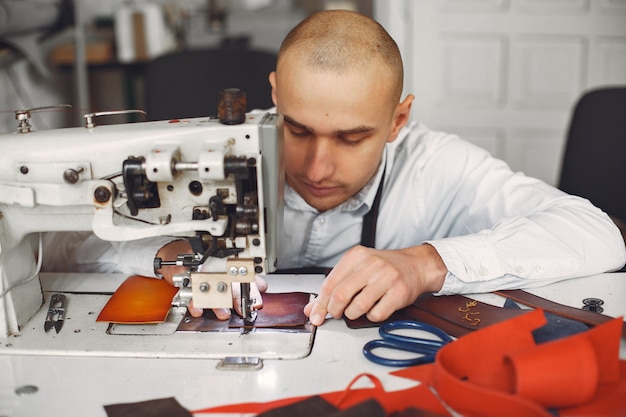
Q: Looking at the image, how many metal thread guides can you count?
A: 2